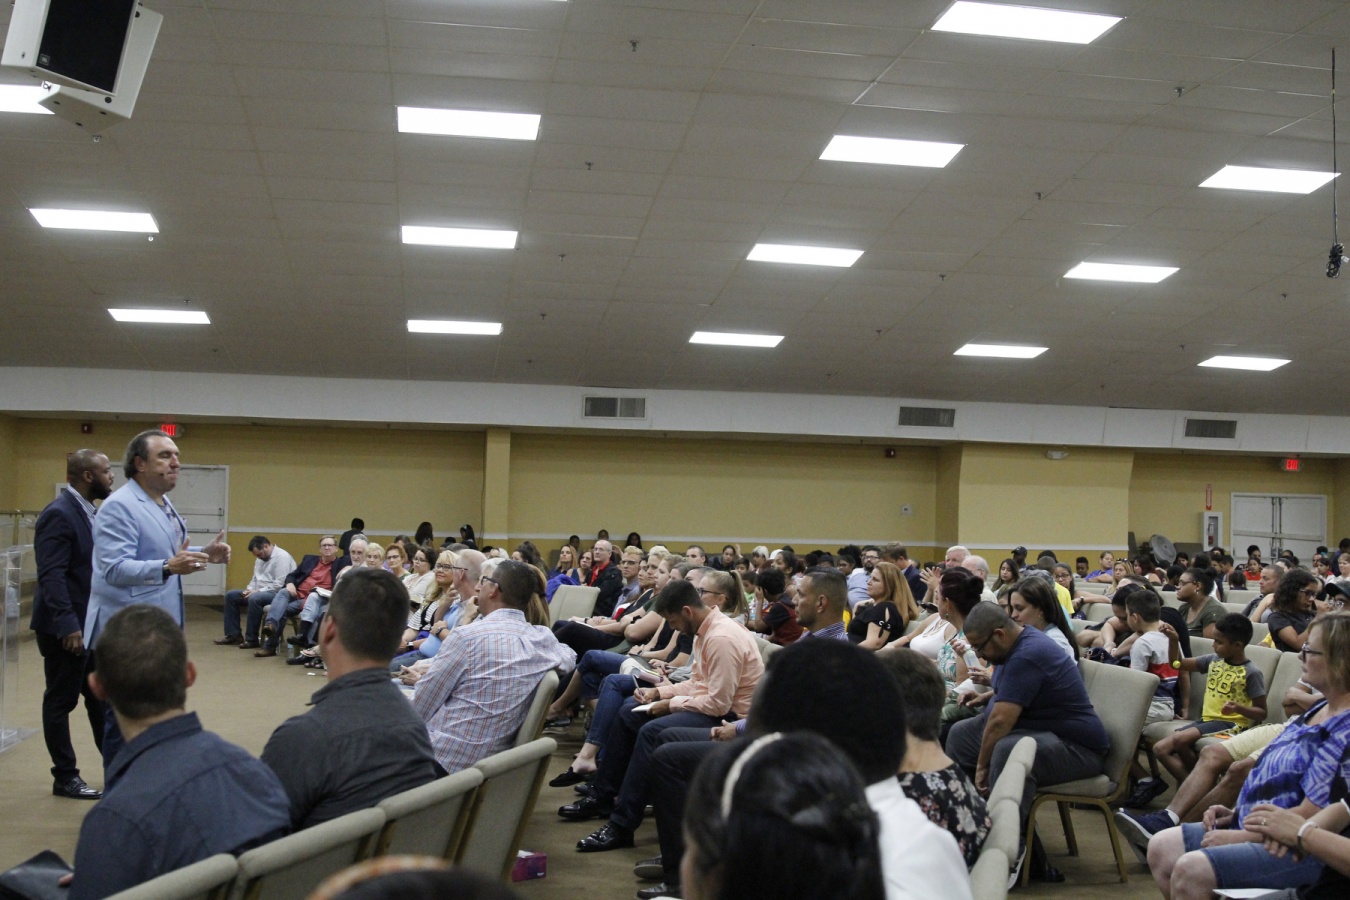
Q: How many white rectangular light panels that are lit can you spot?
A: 14